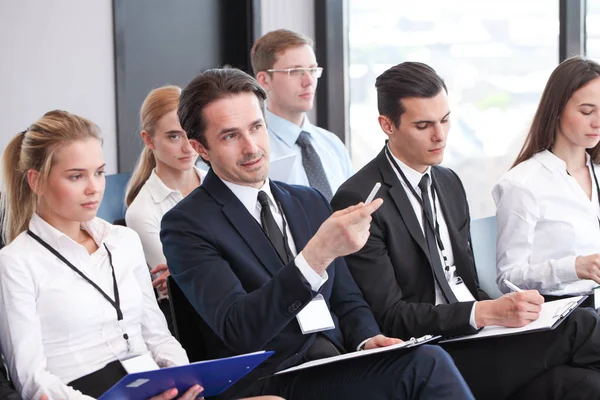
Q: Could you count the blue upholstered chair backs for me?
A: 2